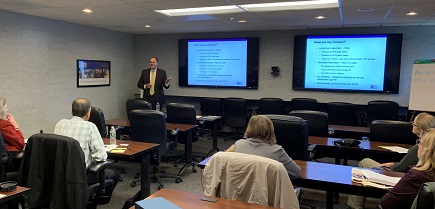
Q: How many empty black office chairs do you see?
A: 13